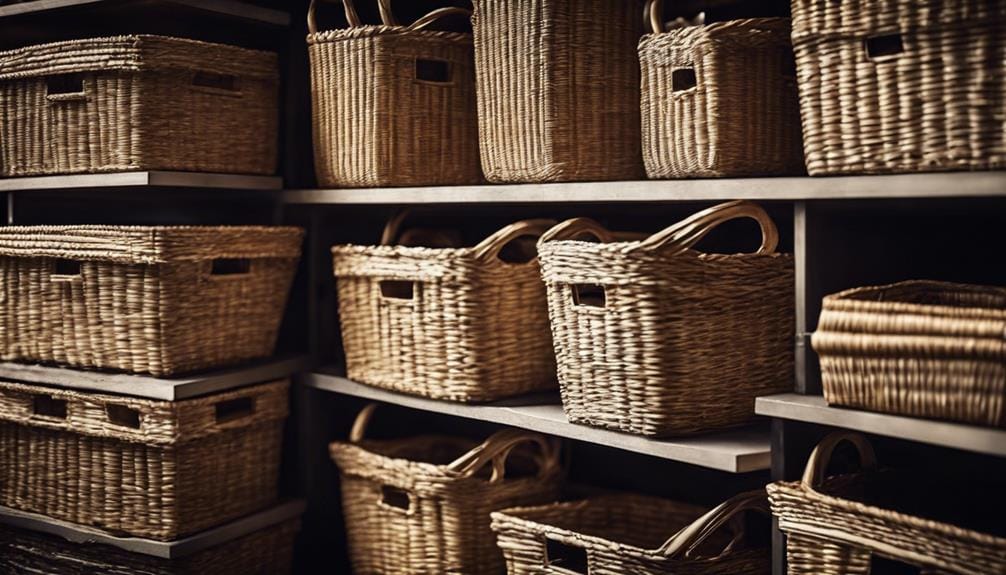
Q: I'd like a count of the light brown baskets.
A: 13